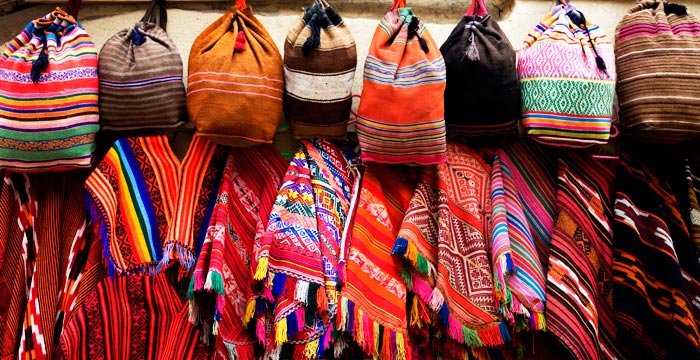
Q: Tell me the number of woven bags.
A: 8